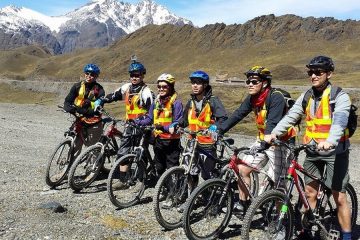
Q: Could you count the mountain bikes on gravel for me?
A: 6